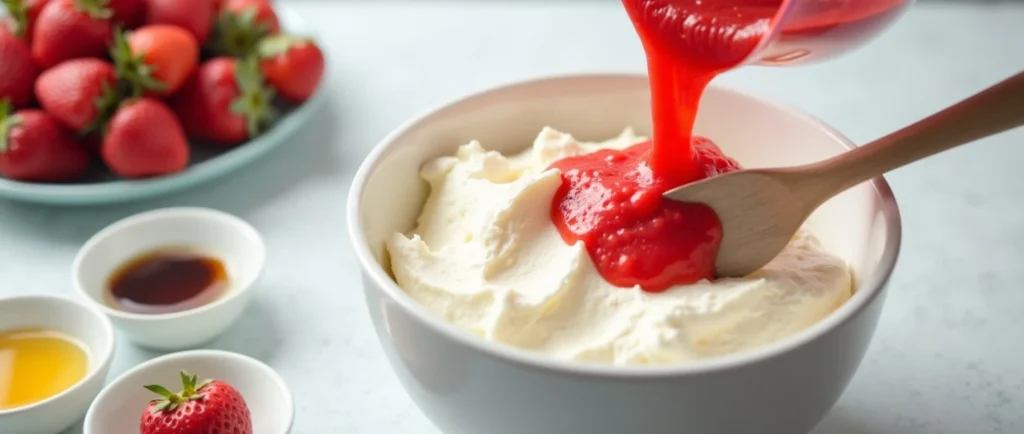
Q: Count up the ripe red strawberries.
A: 13